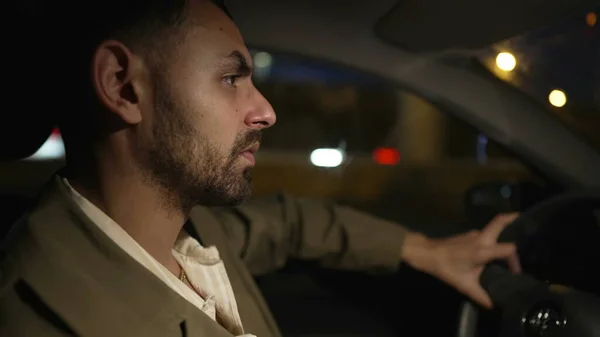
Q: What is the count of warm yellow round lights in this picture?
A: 2